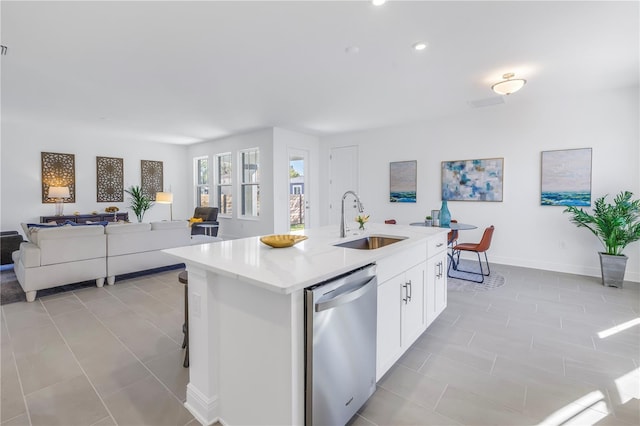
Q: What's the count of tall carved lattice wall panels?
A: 3